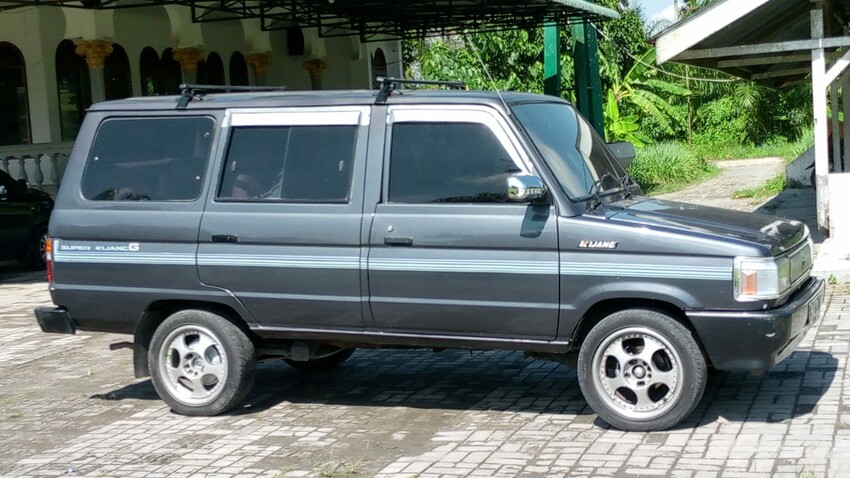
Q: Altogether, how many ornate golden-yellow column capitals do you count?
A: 4